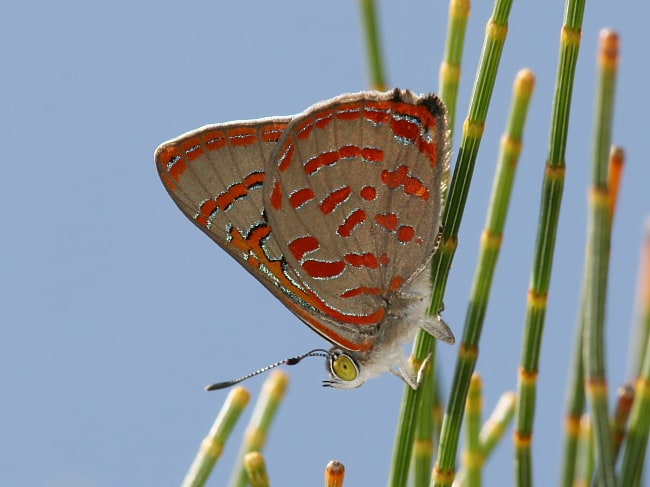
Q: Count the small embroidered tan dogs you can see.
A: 0